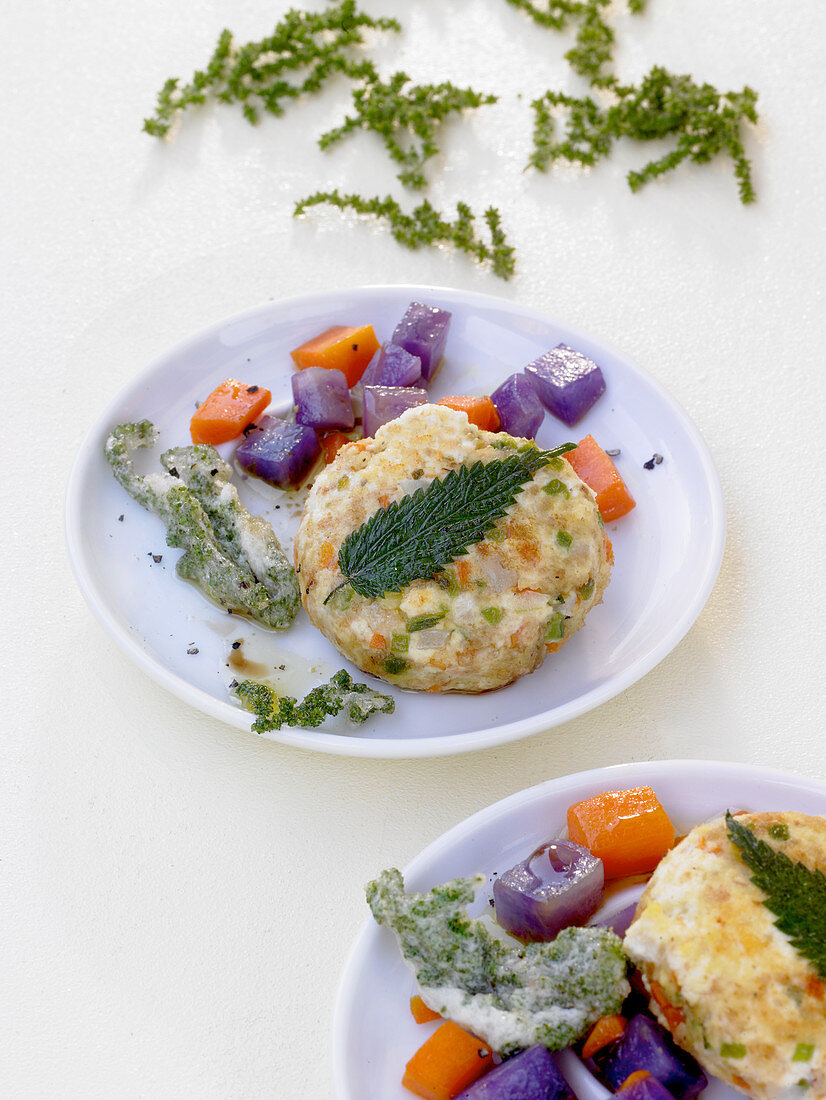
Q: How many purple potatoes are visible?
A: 12